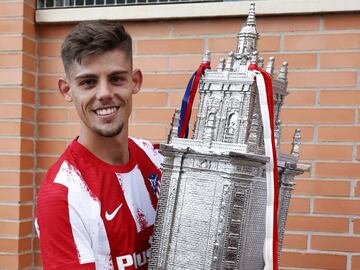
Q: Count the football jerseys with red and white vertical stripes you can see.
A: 1